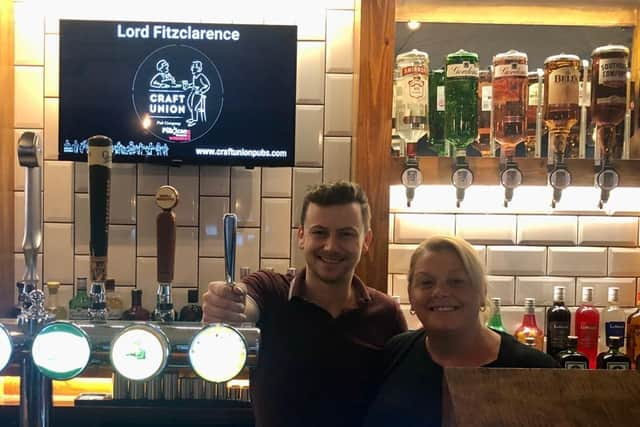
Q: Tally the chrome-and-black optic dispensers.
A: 5